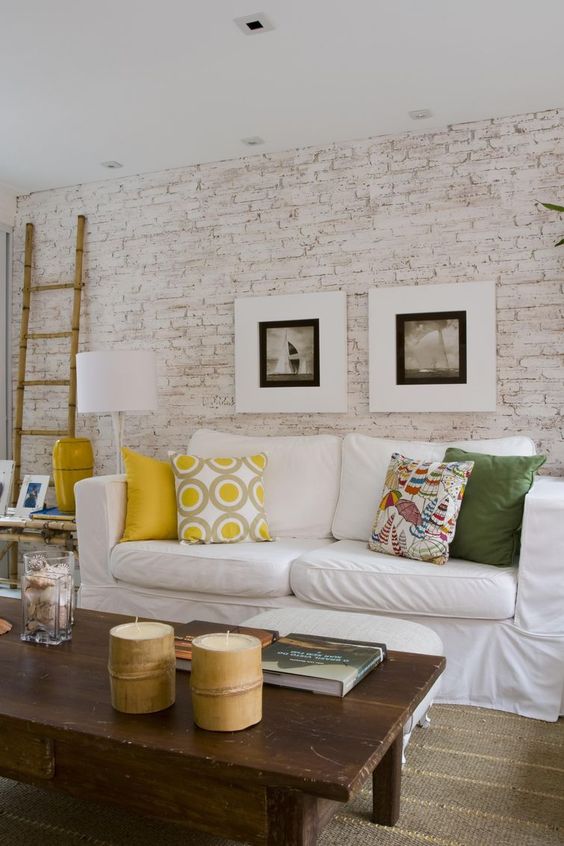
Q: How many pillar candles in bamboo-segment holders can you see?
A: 2